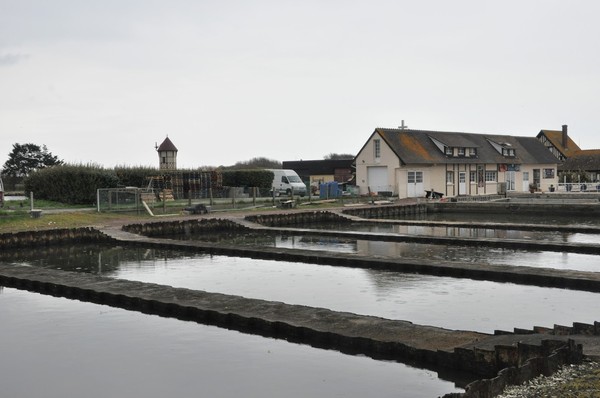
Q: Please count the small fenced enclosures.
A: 1